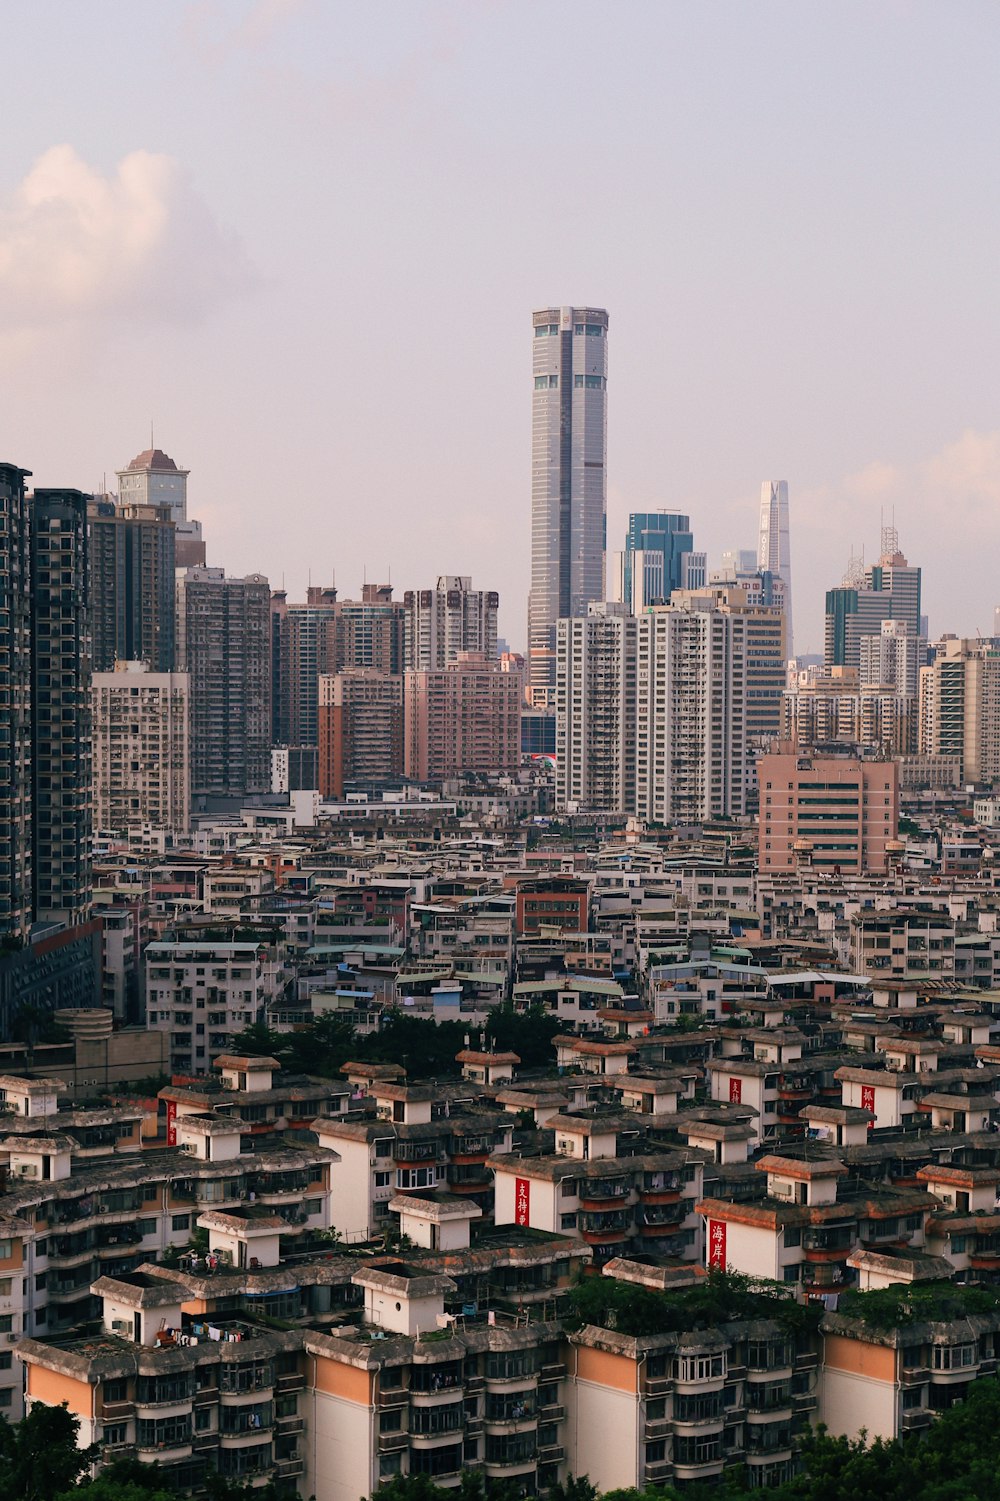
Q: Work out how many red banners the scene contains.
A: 5